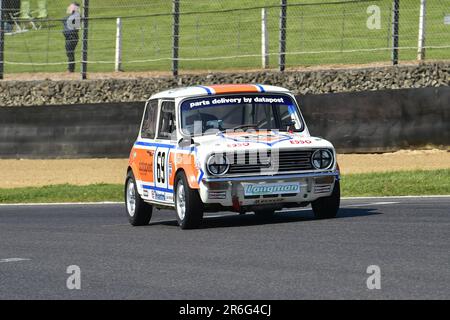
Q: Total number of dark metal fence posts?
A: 5